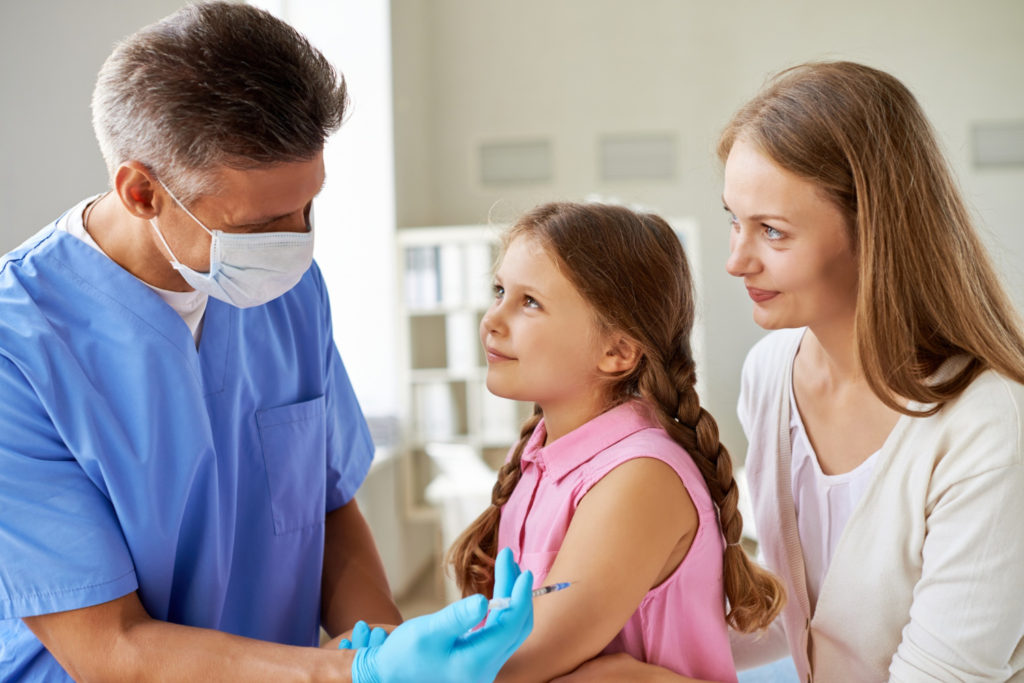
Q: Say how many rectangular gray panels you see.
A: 3